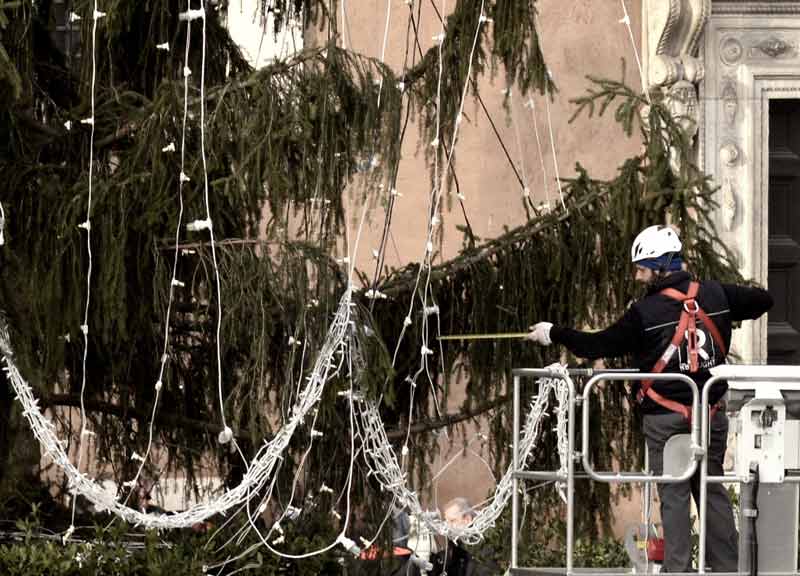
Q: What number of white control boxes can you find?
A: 1